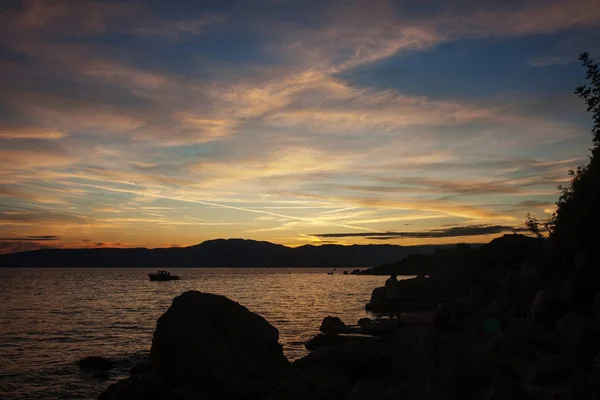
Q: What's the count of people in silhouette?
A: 1